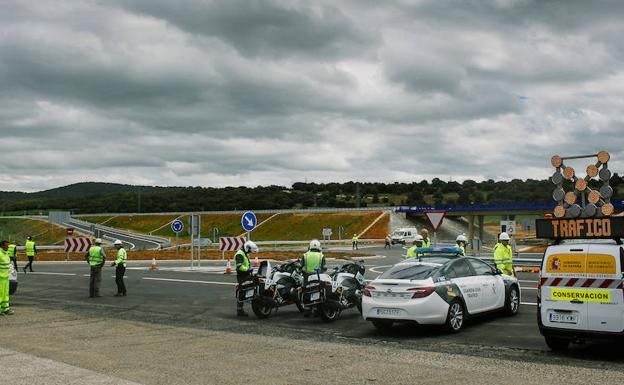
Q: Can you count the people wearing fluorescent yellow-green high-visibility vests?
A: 12